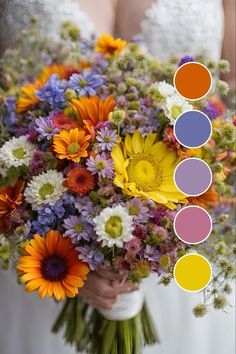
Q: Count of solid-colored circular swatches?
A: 5